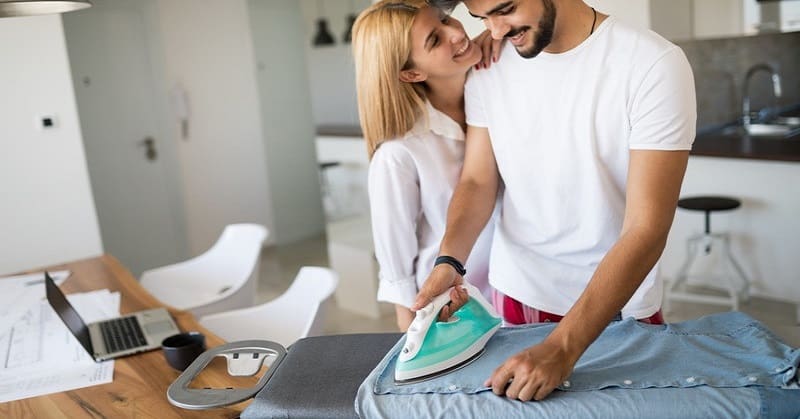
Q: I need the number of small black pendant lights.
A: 2